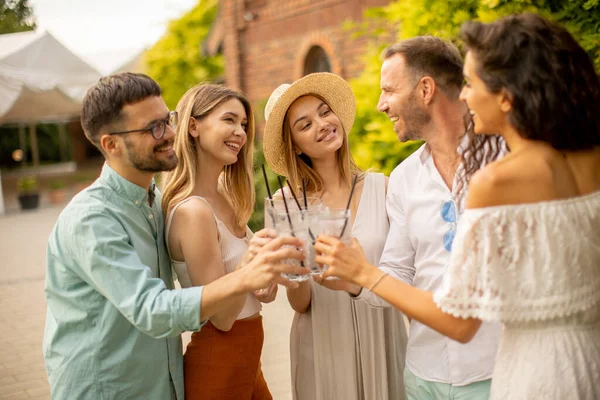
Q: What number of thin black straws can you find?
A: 5